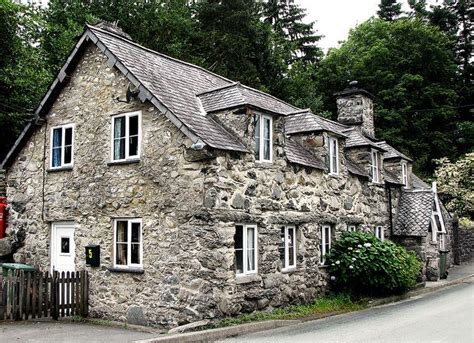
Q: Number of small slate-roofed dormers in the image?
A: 4